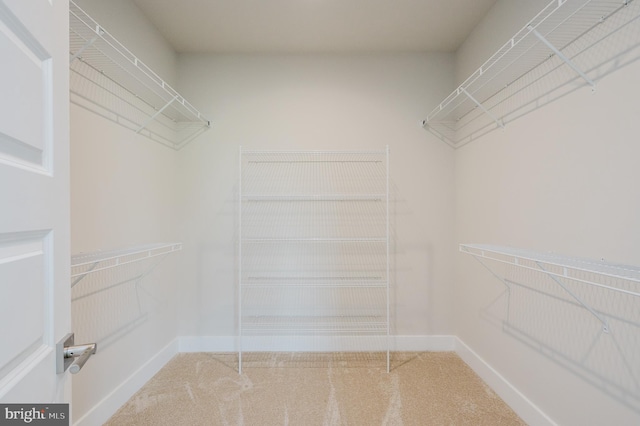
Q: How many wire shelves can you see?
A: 9